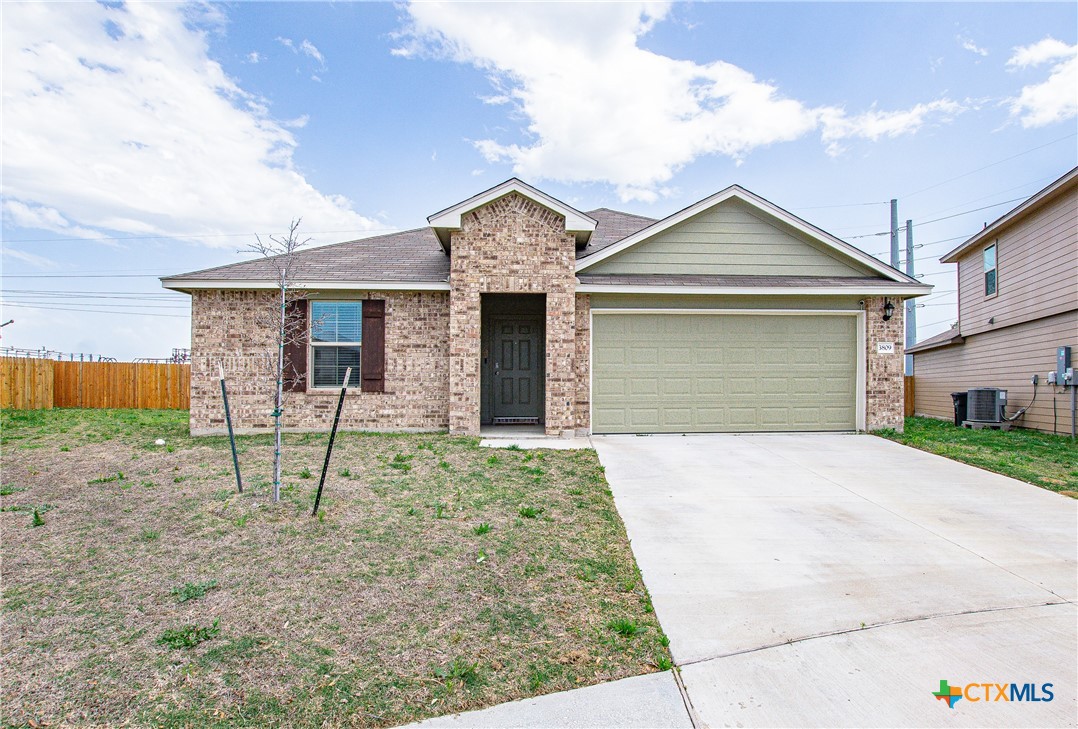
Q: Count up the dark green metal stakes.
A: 2